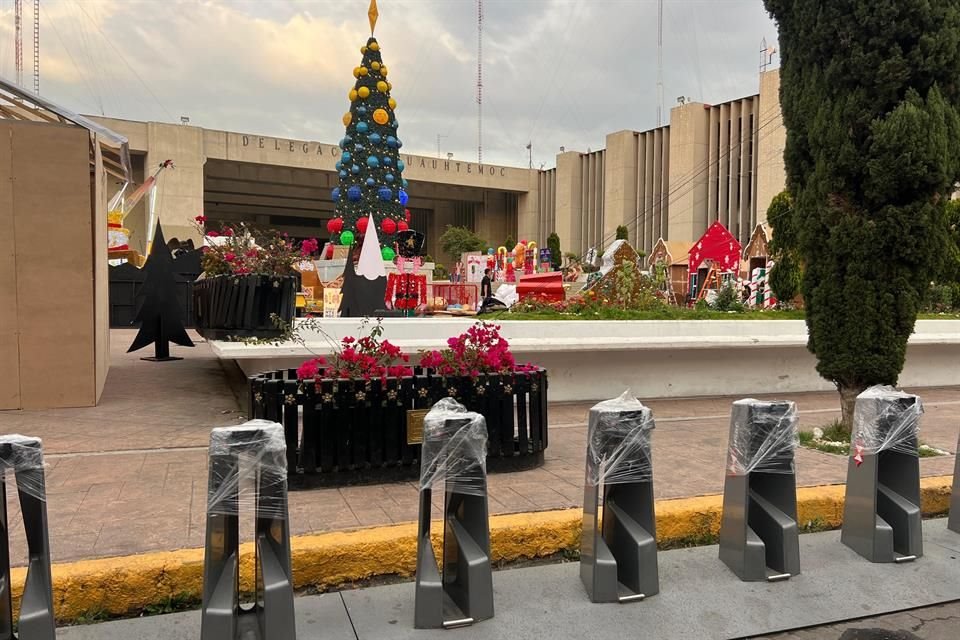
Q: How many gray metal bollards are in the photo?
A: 7